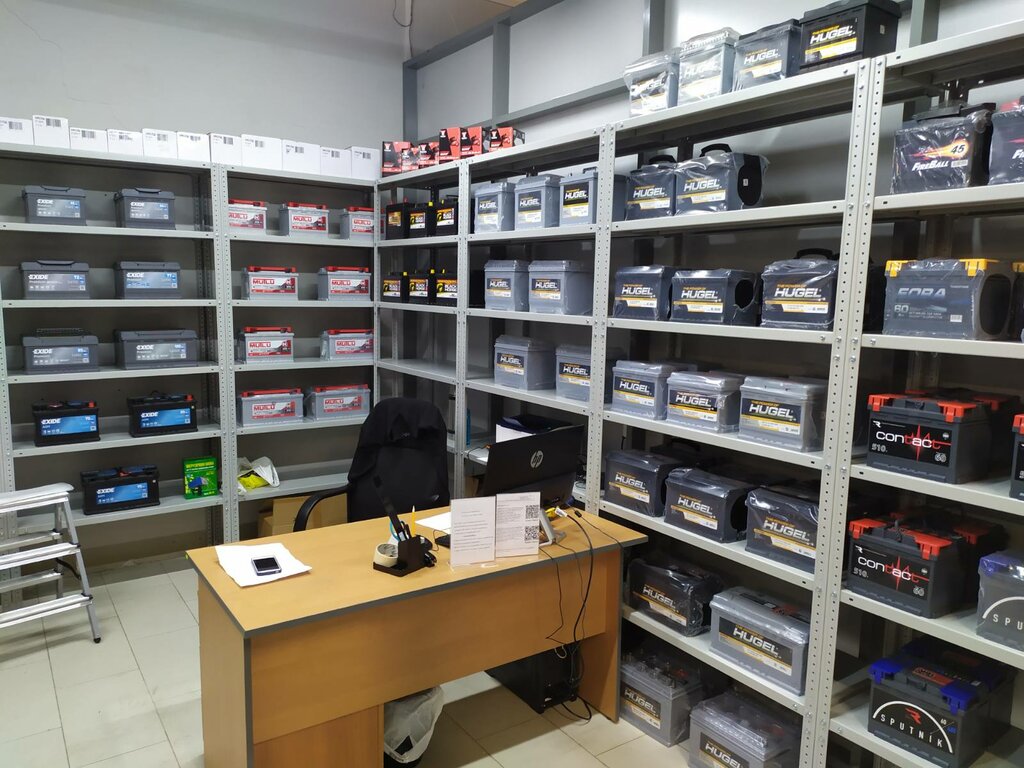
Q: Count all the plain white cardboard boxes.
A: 11